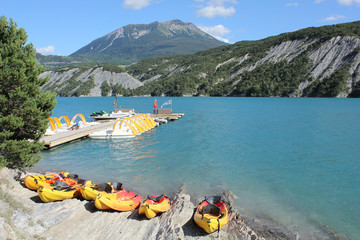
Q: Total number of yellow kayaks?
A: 6